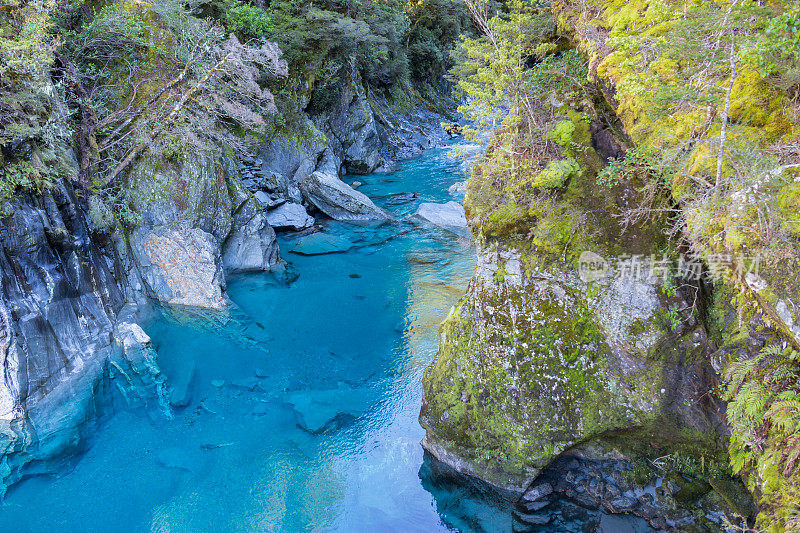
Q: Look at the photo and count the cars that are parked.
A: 0